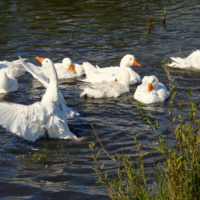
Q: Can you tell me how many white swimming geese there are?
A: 8